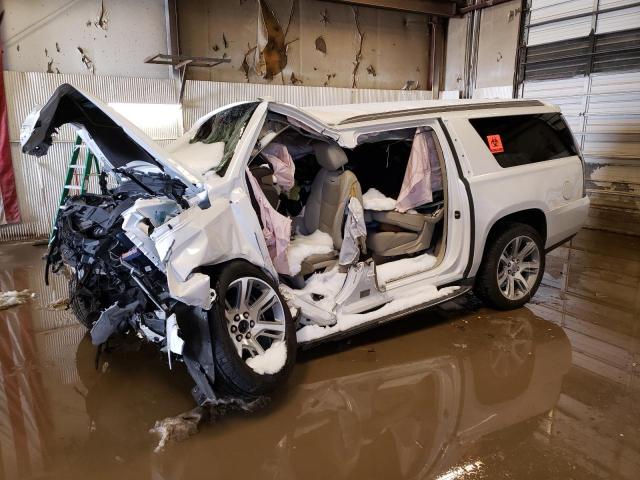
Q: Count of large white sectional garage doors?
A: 1